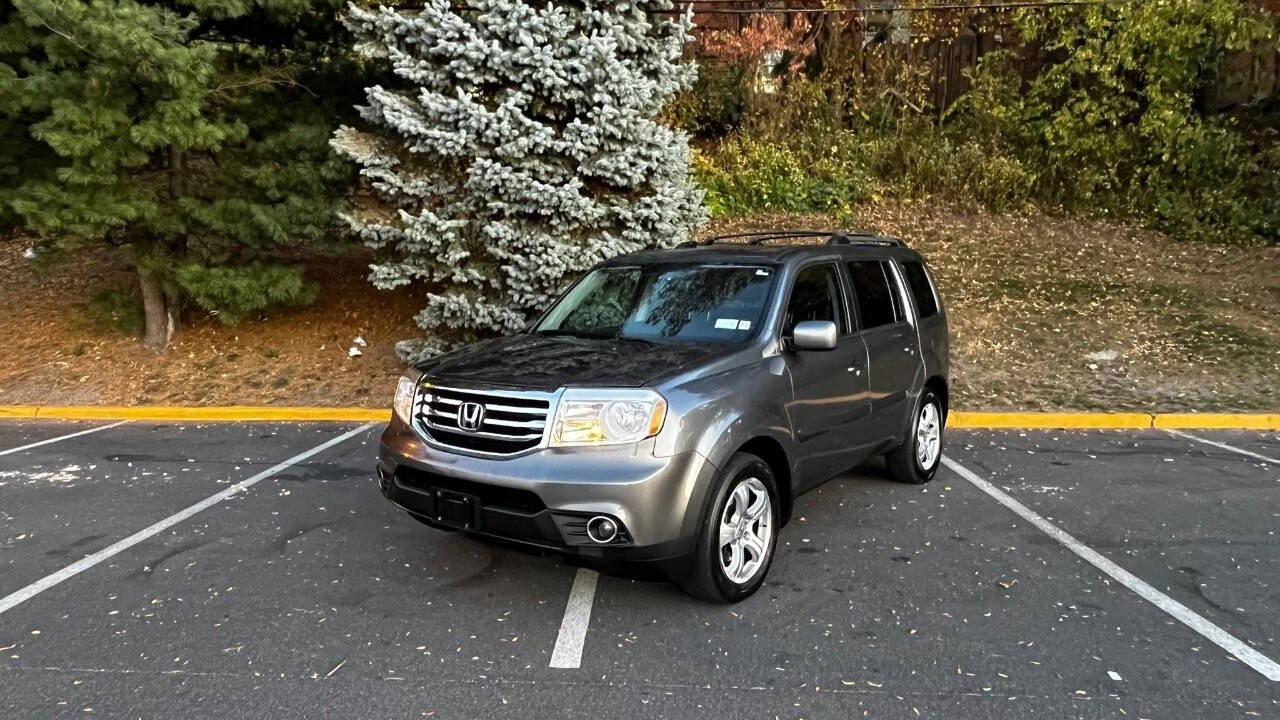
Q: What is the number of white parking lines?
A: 5